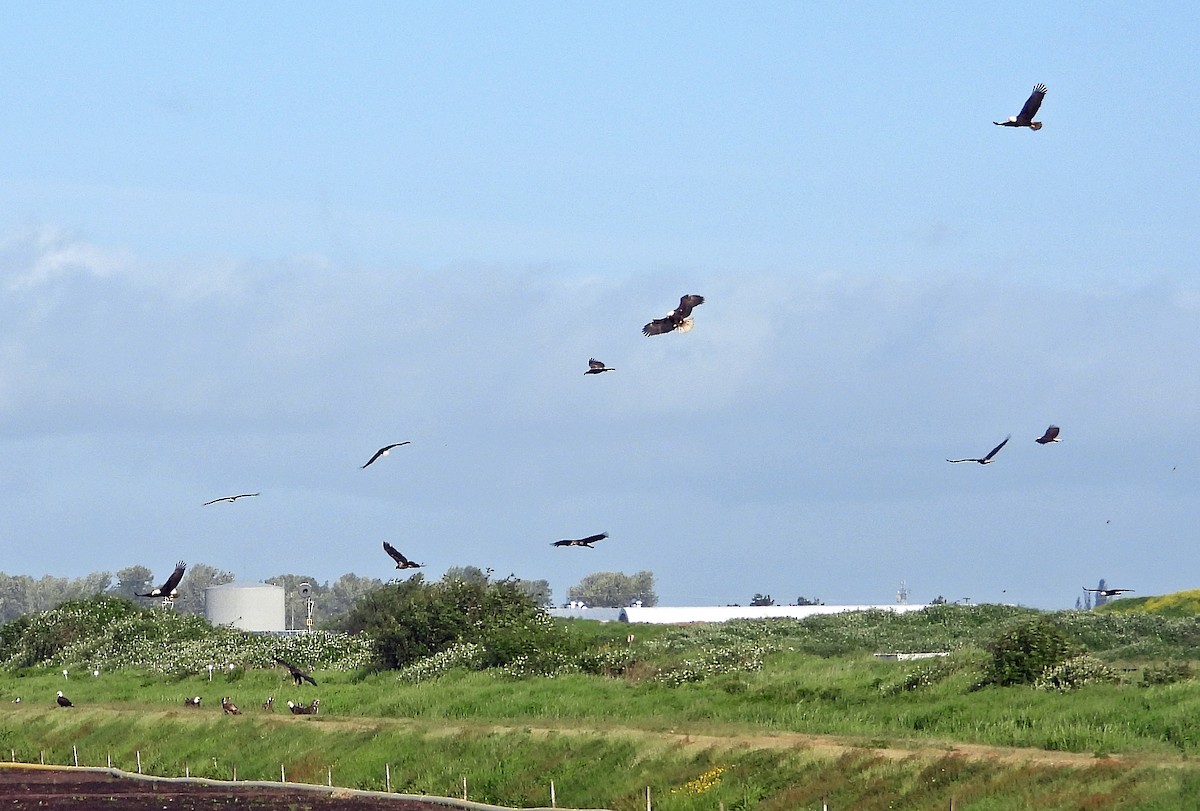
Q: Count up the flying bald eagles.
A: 12